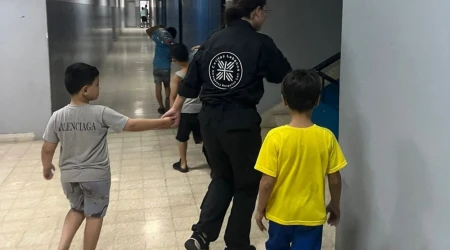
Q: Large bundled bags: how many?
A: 1